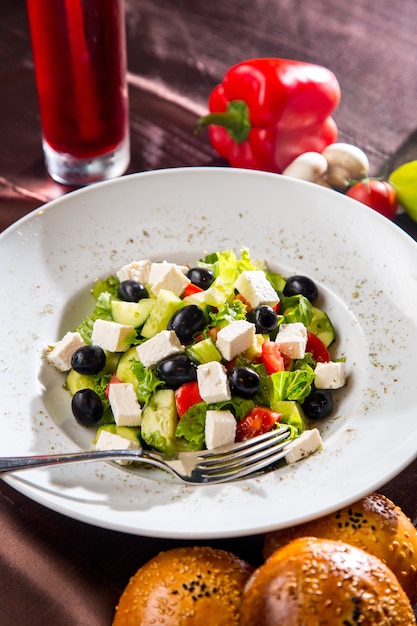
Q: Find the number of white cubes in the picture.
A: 14